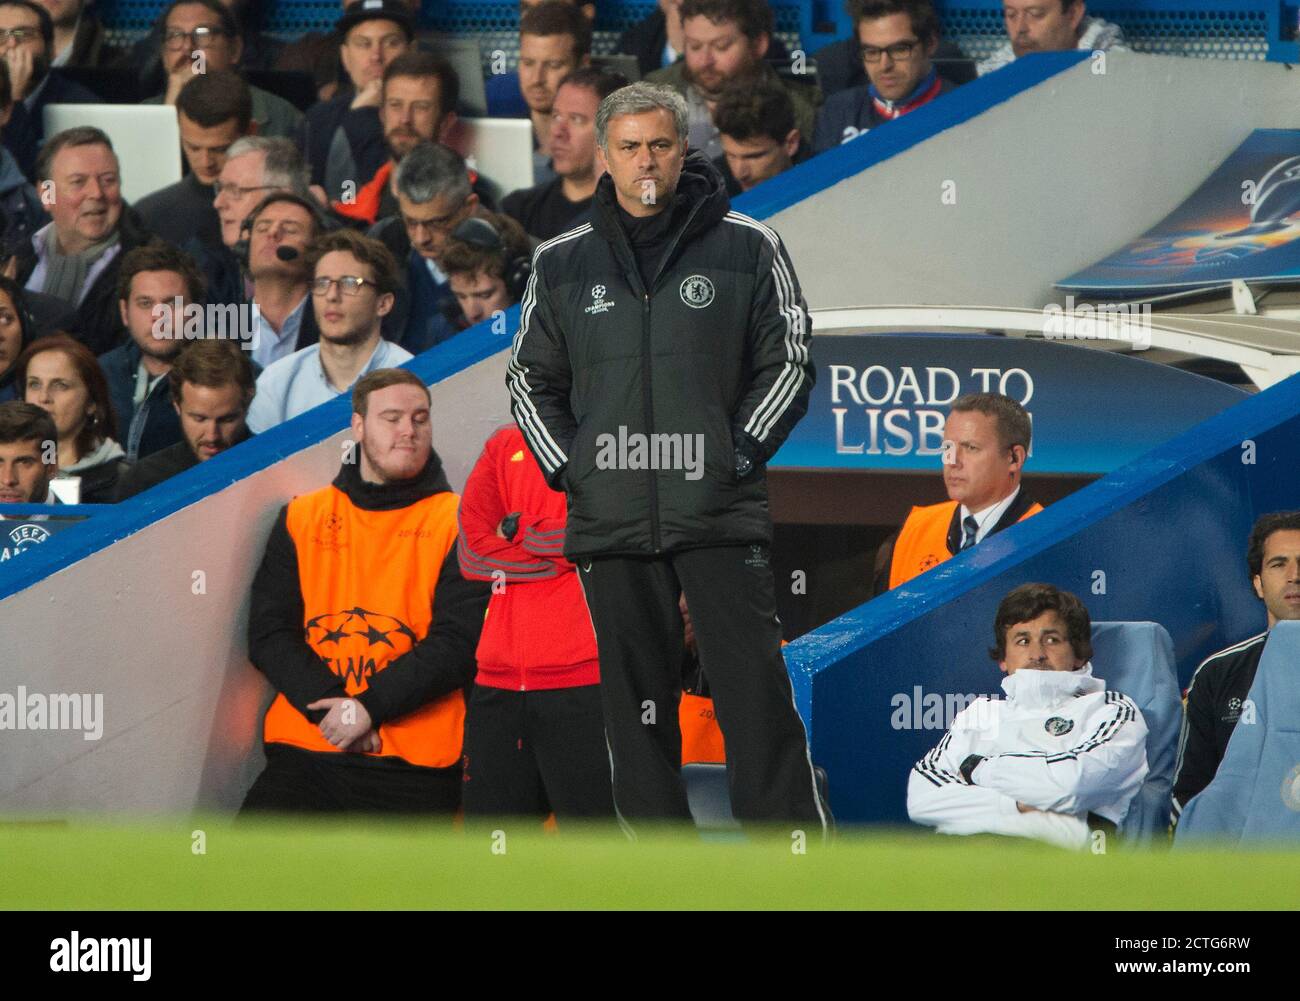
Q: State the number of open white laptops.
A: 2